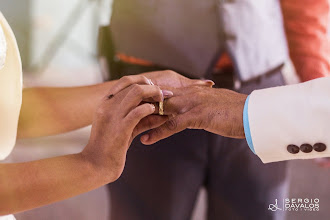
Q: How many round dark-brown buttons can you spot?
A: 3